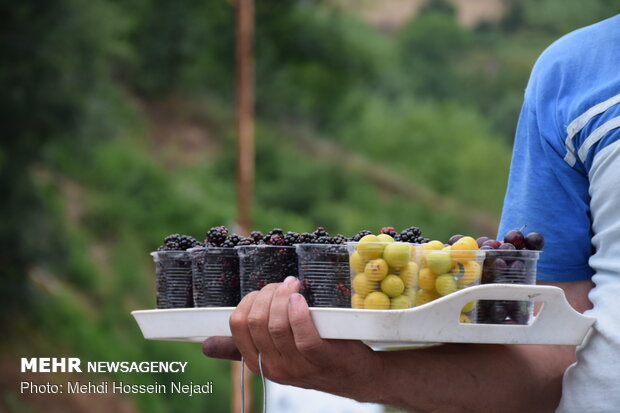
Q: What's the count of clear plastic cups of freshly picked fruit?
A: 7